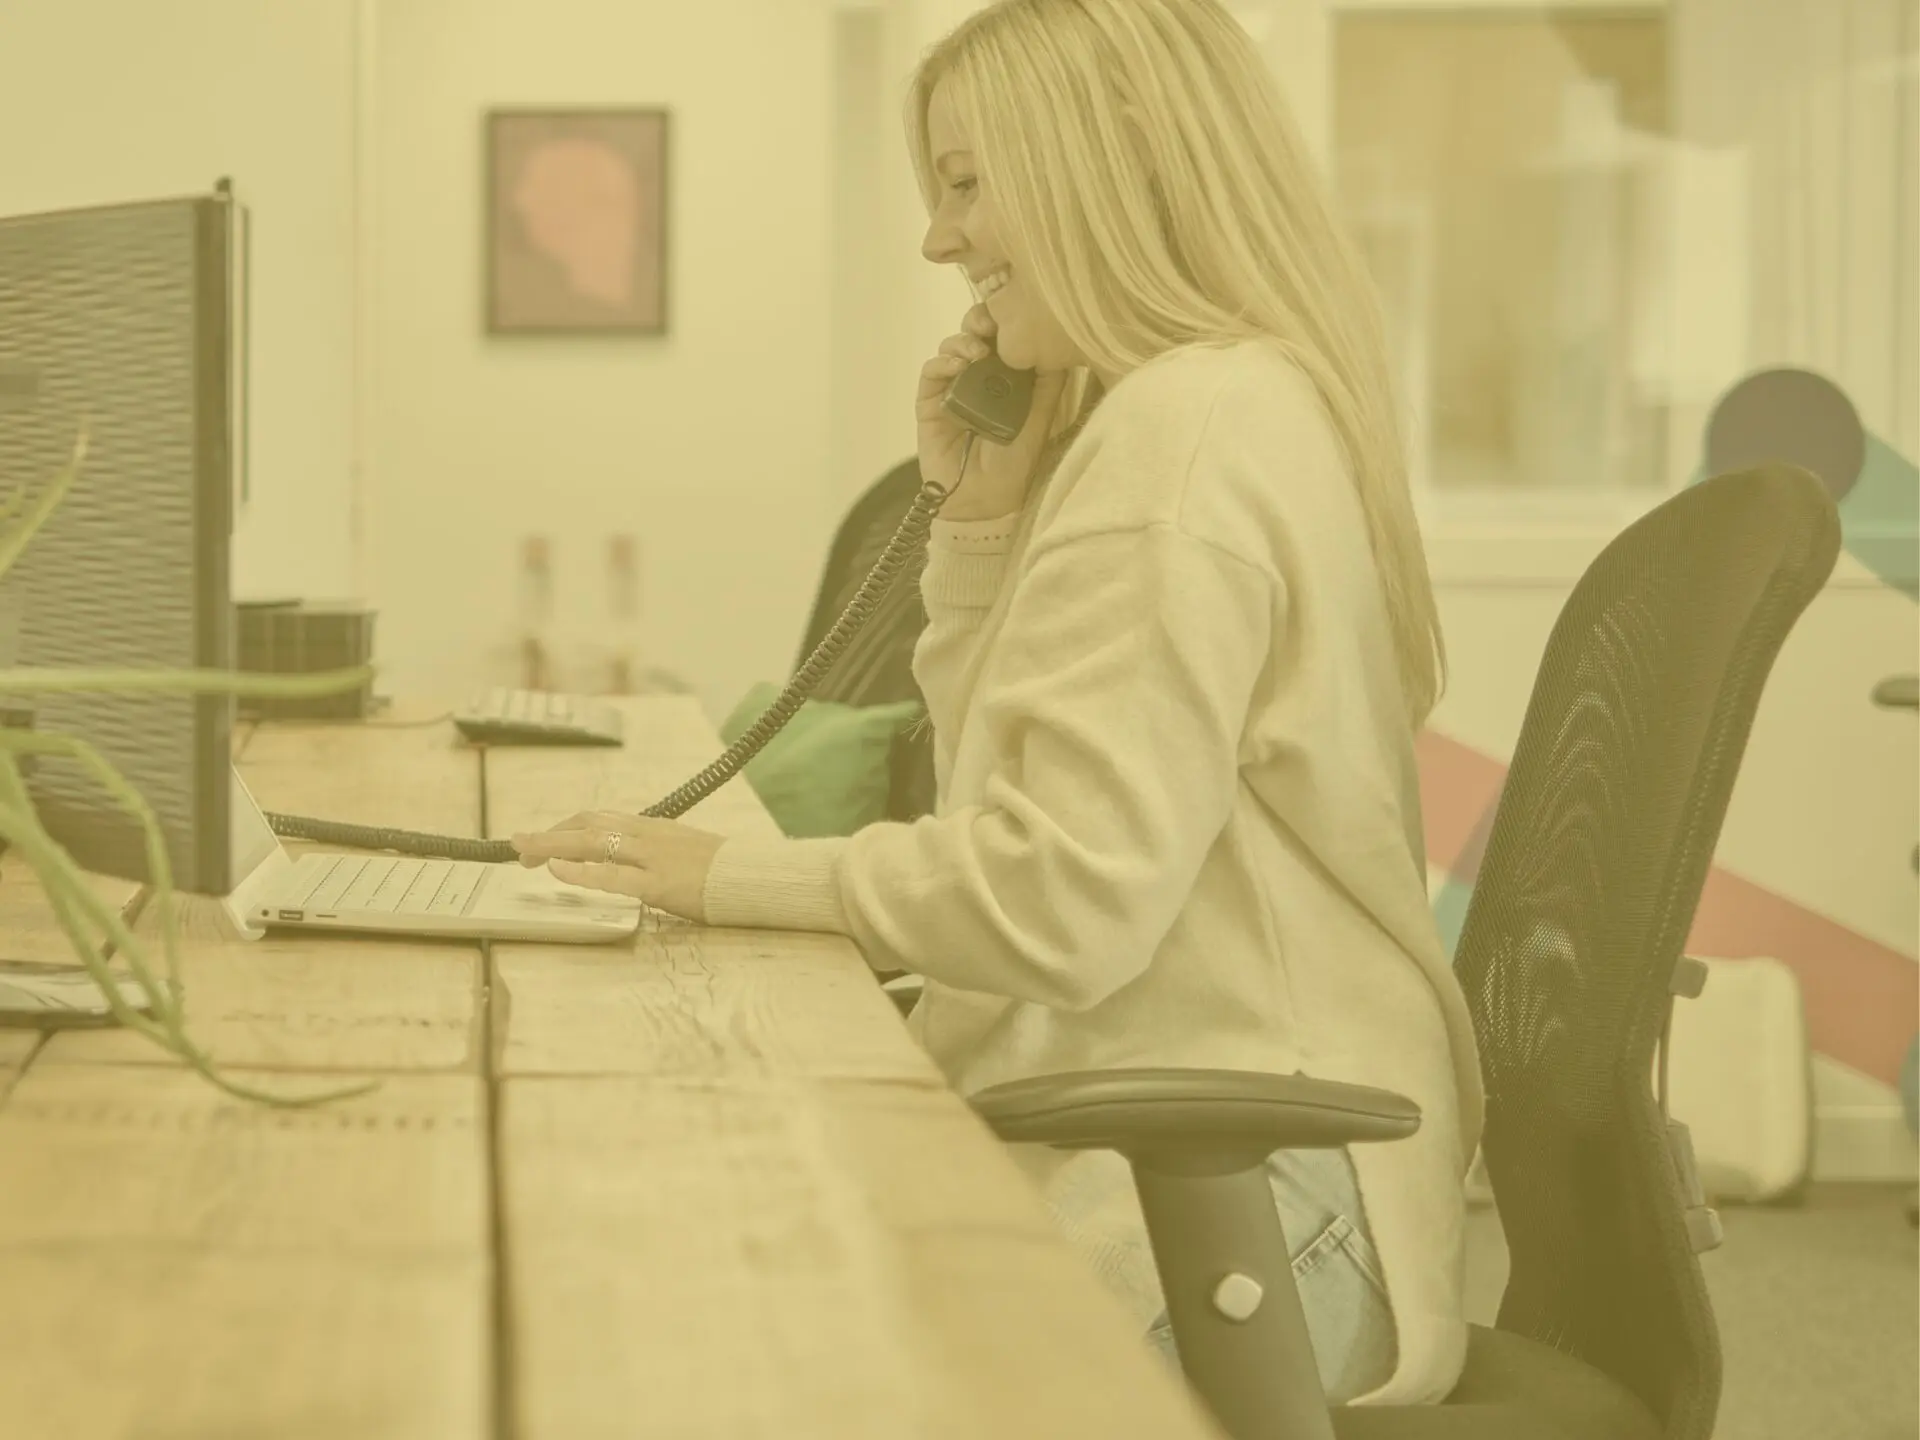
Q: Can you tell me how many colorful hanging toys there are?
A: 0